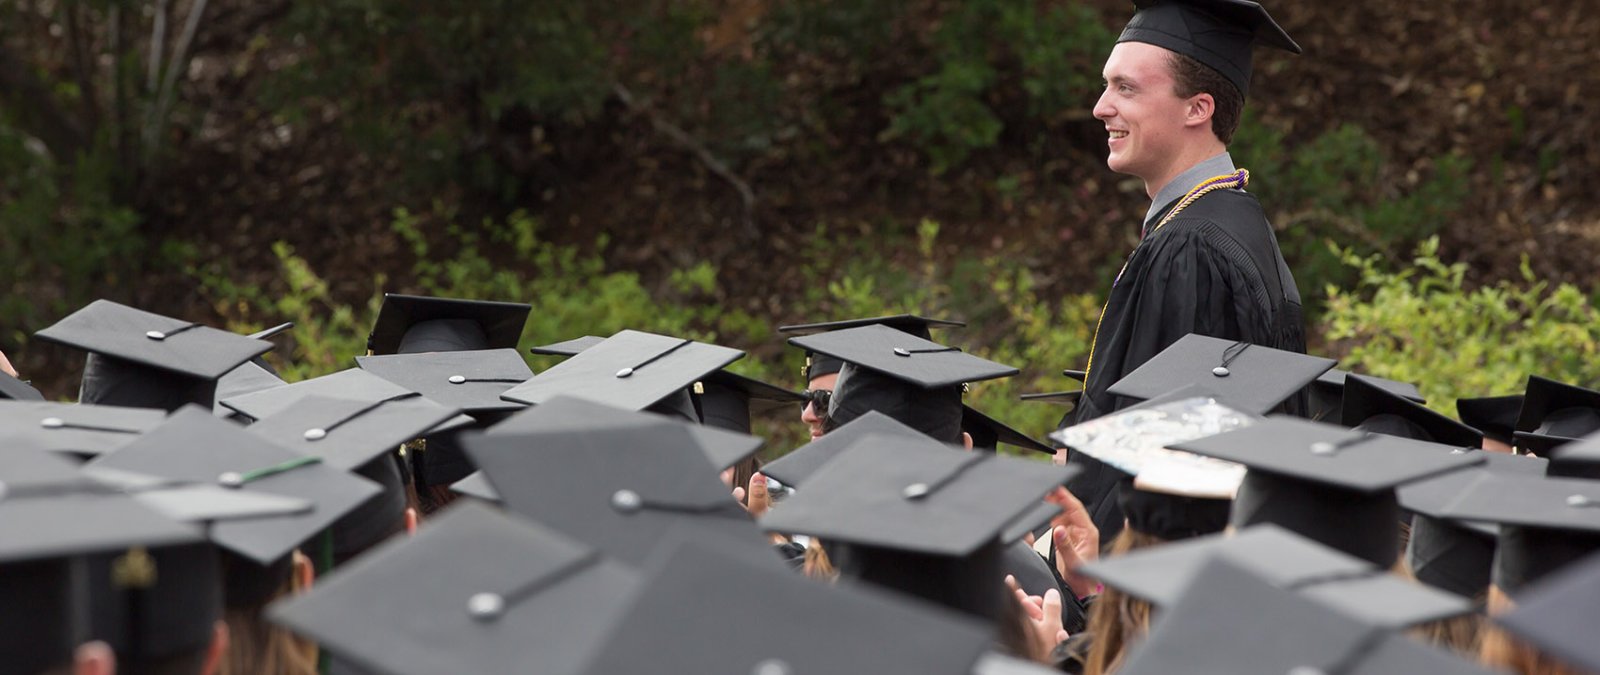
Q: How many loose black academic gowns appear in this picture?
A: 1